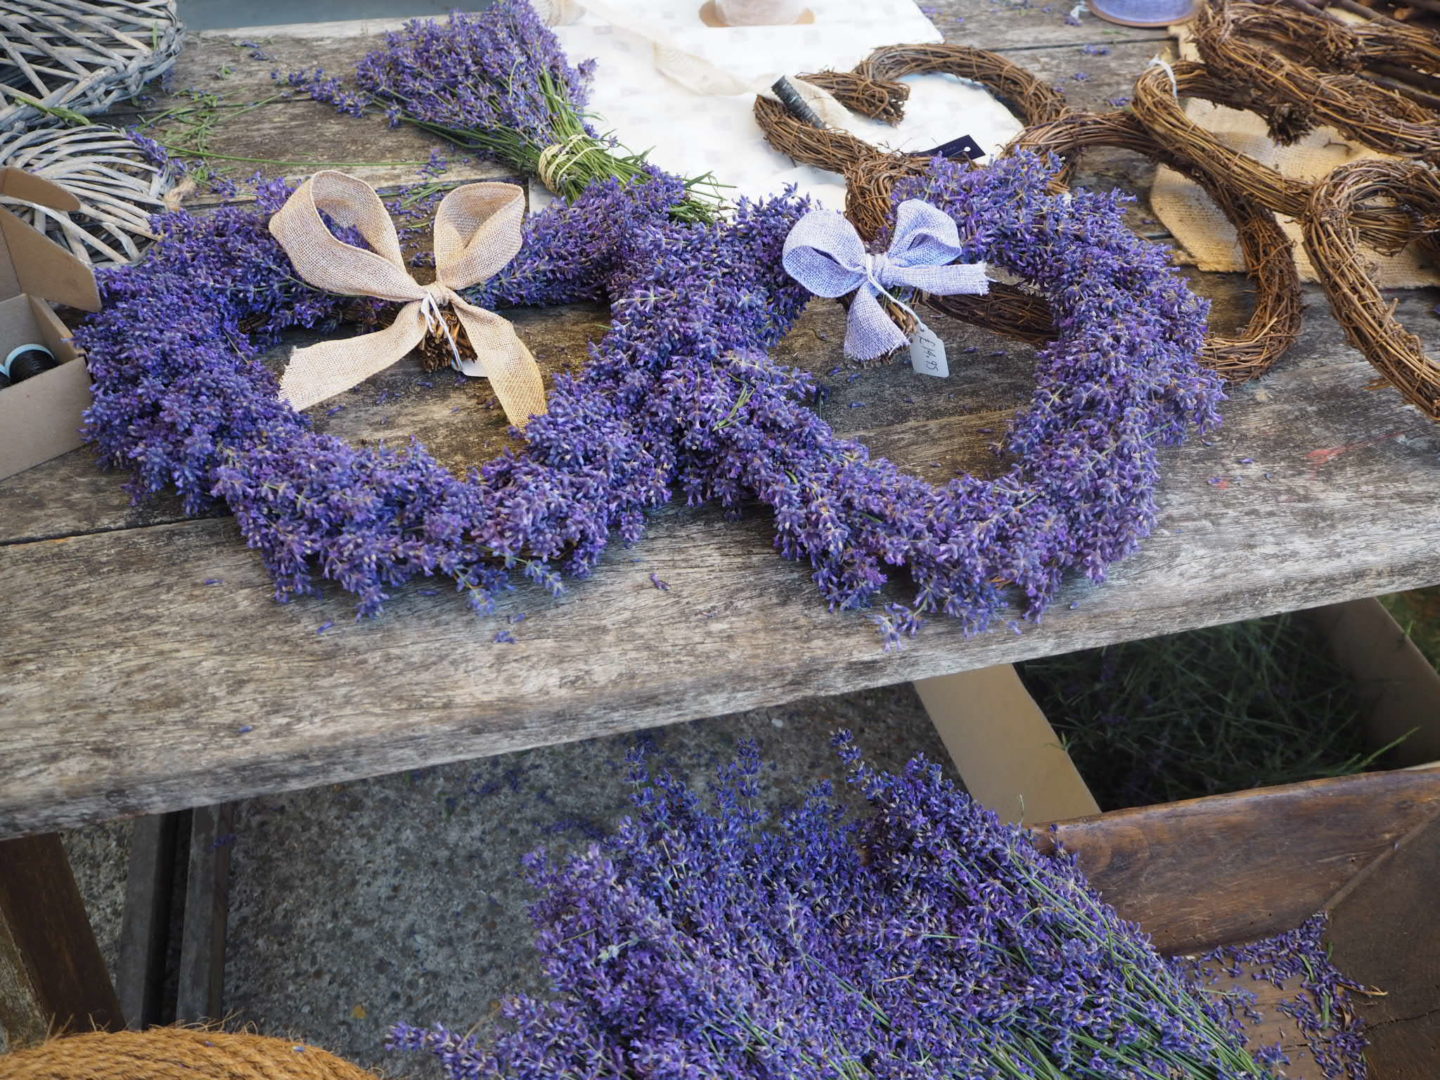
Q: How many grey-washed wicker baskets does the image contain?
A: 2